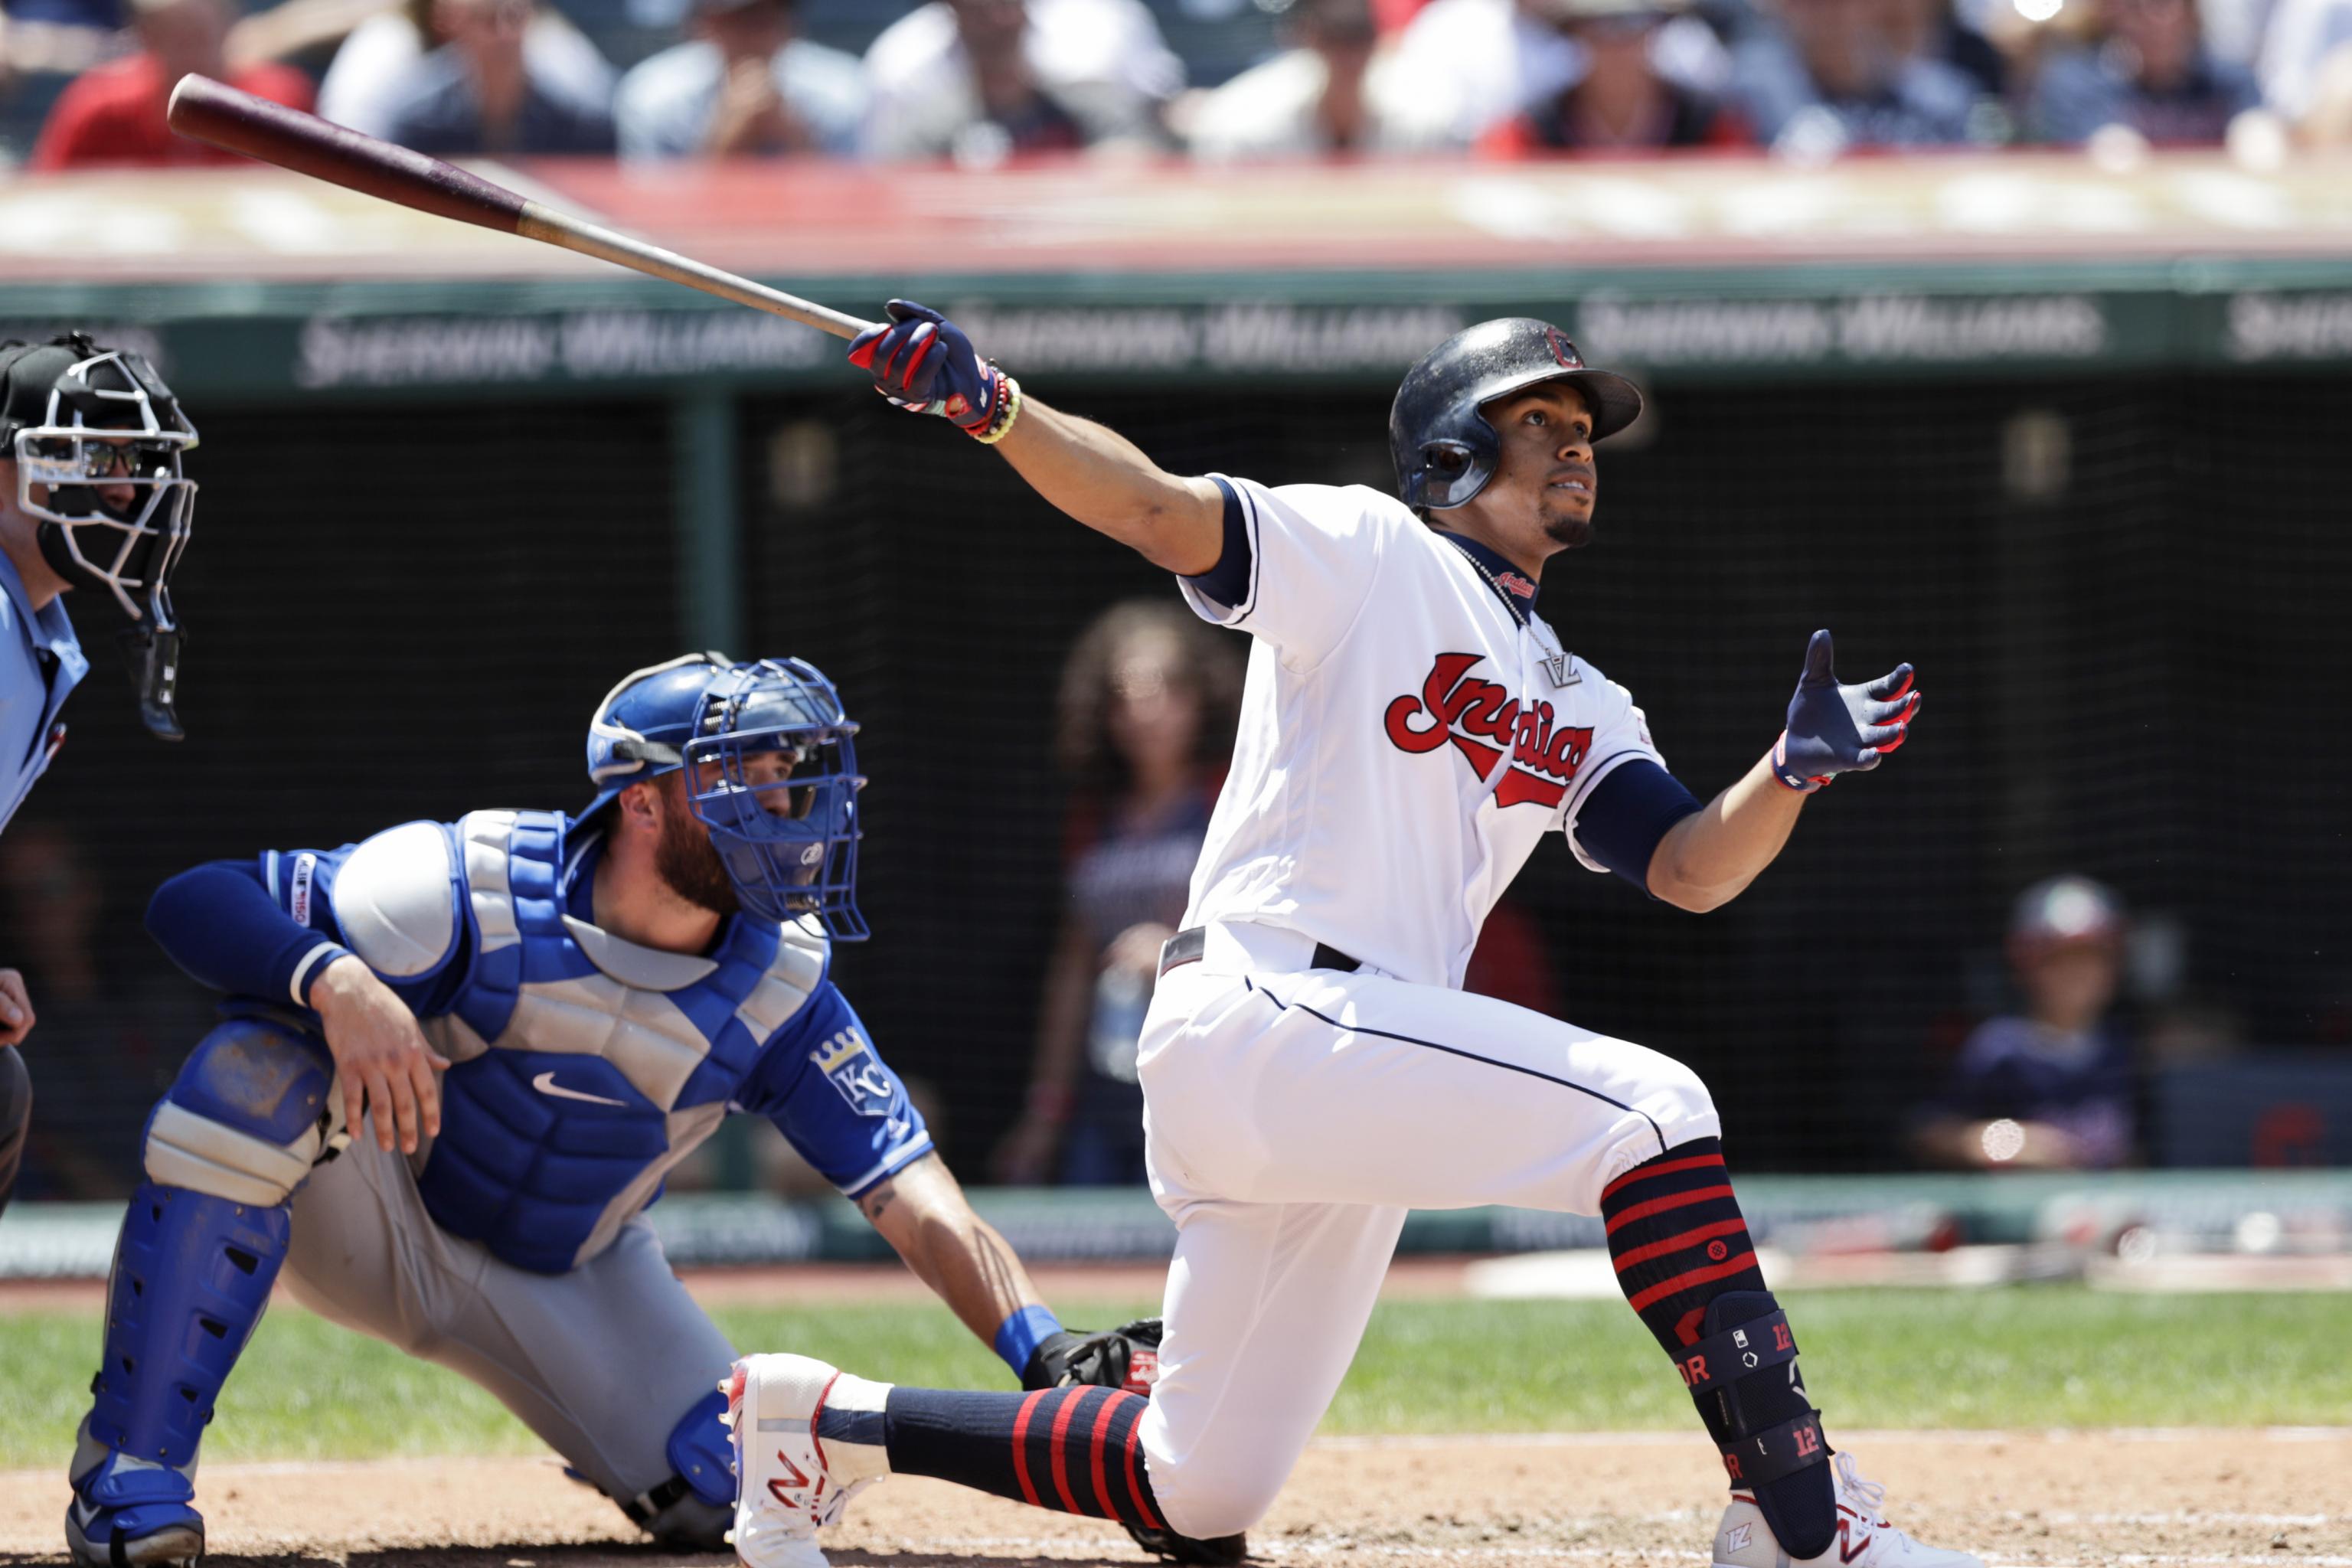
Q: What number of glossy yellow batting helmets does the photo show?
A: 0